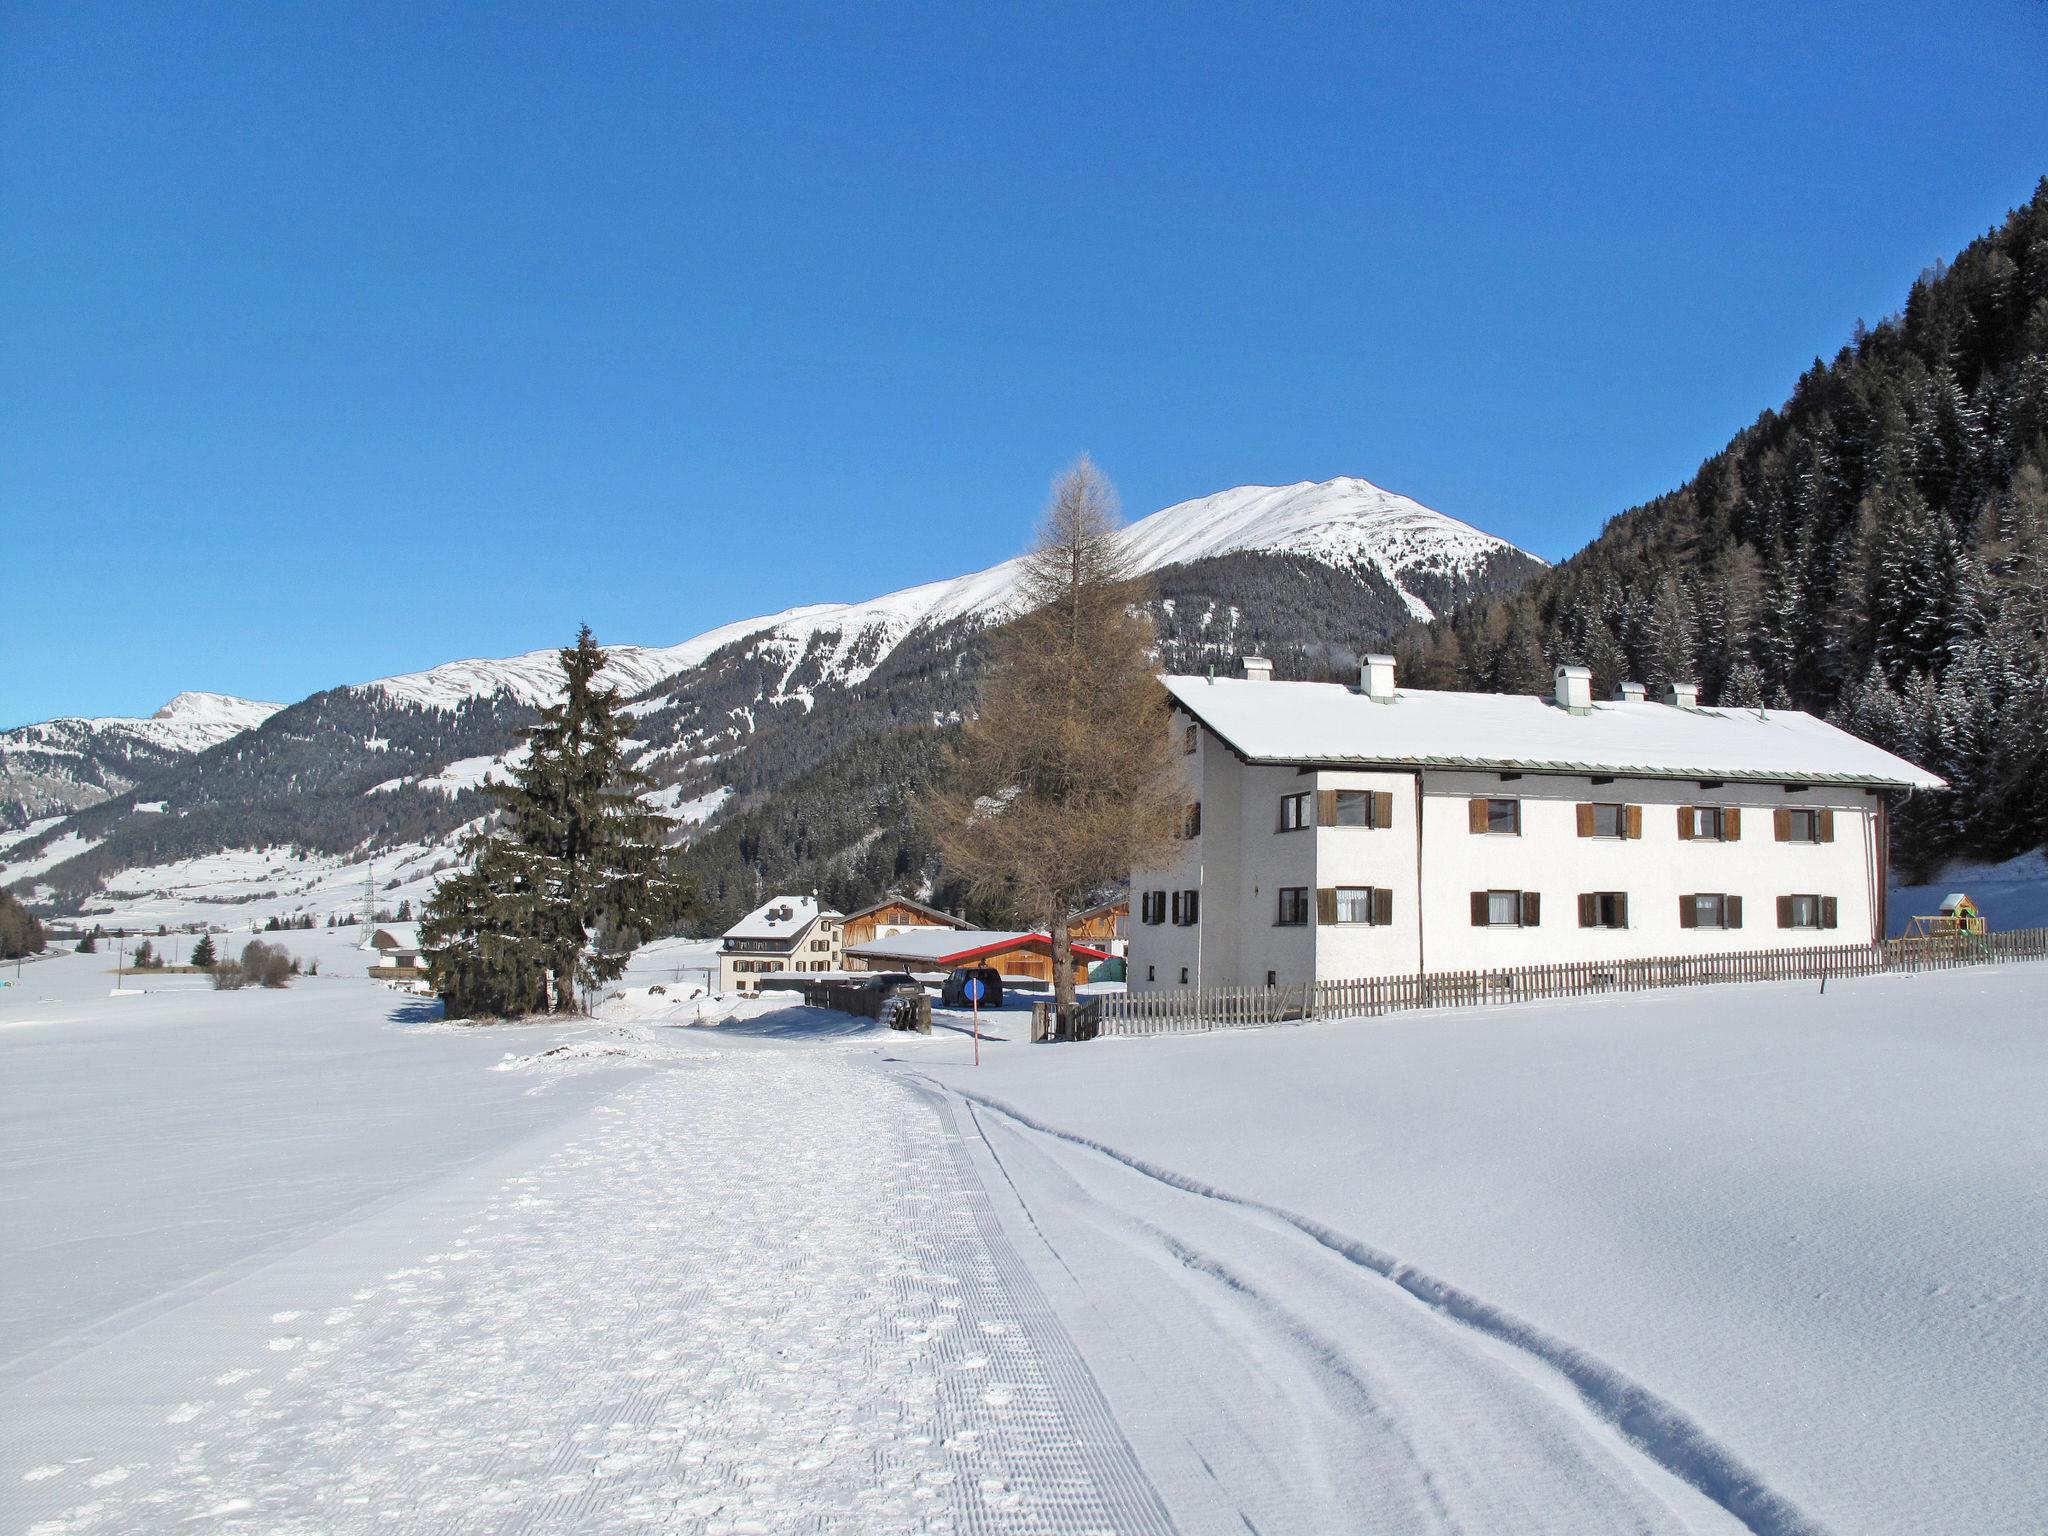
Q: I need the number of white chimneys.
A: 5